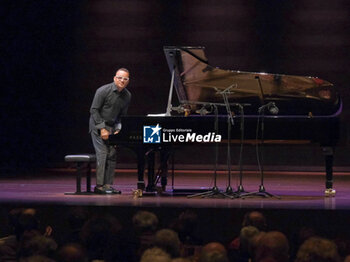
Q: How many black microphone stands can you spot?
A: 4